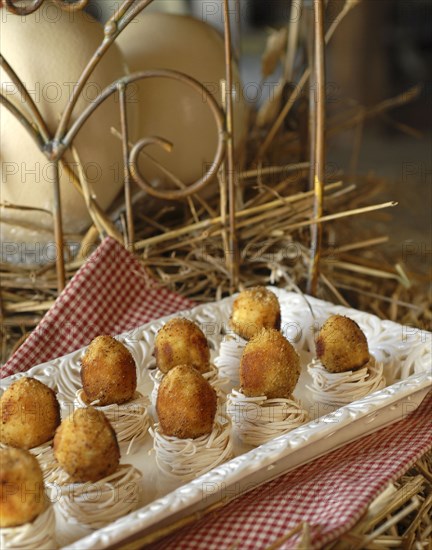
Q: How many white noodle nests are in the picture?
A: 9